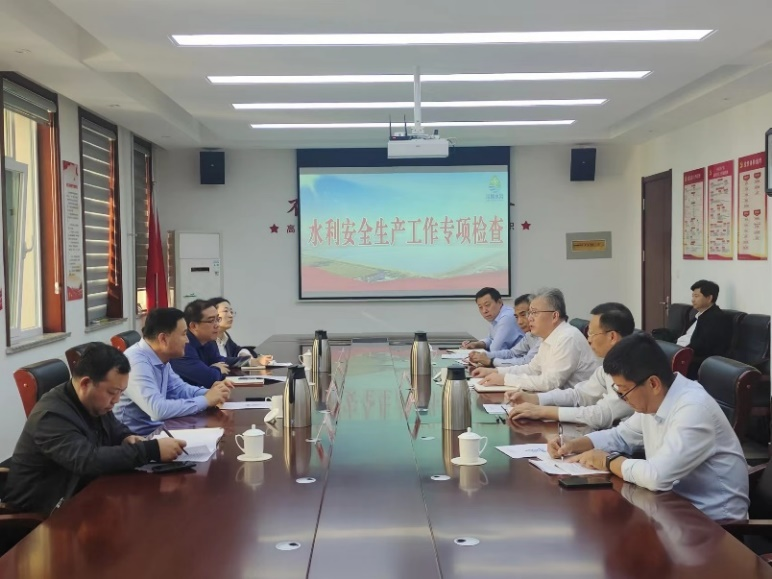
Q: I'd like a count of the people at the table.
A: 9